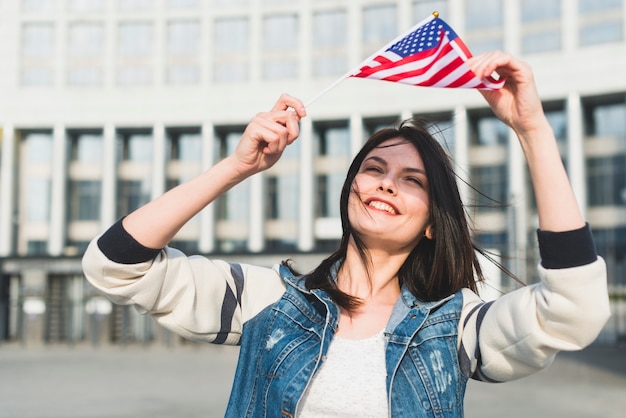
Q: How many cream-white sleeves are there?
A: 2